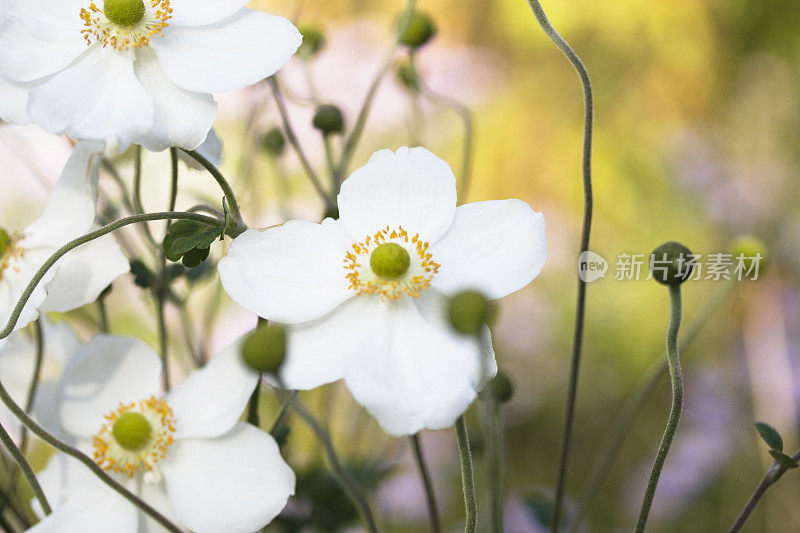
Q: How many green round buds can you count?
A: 10